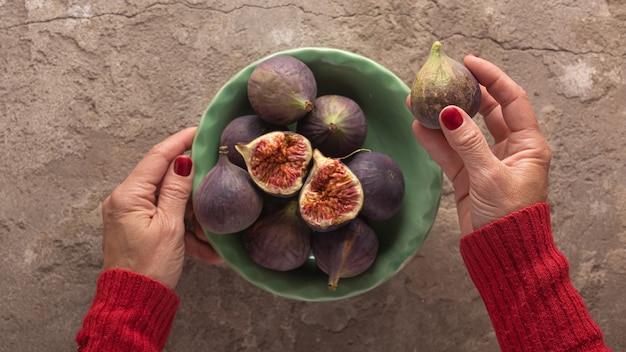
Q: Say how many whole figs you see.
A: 8